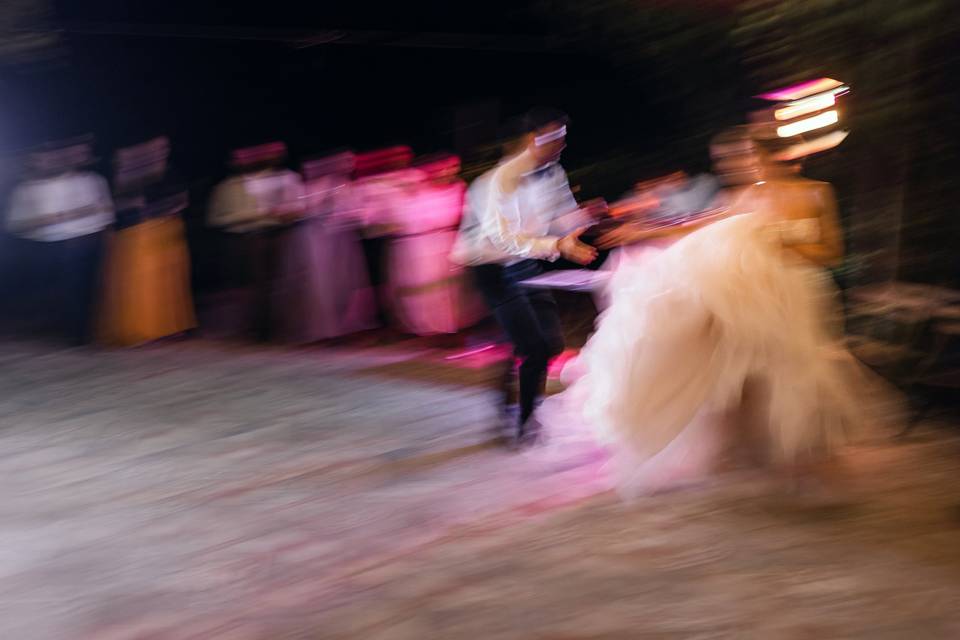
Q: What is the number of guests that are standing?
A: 6